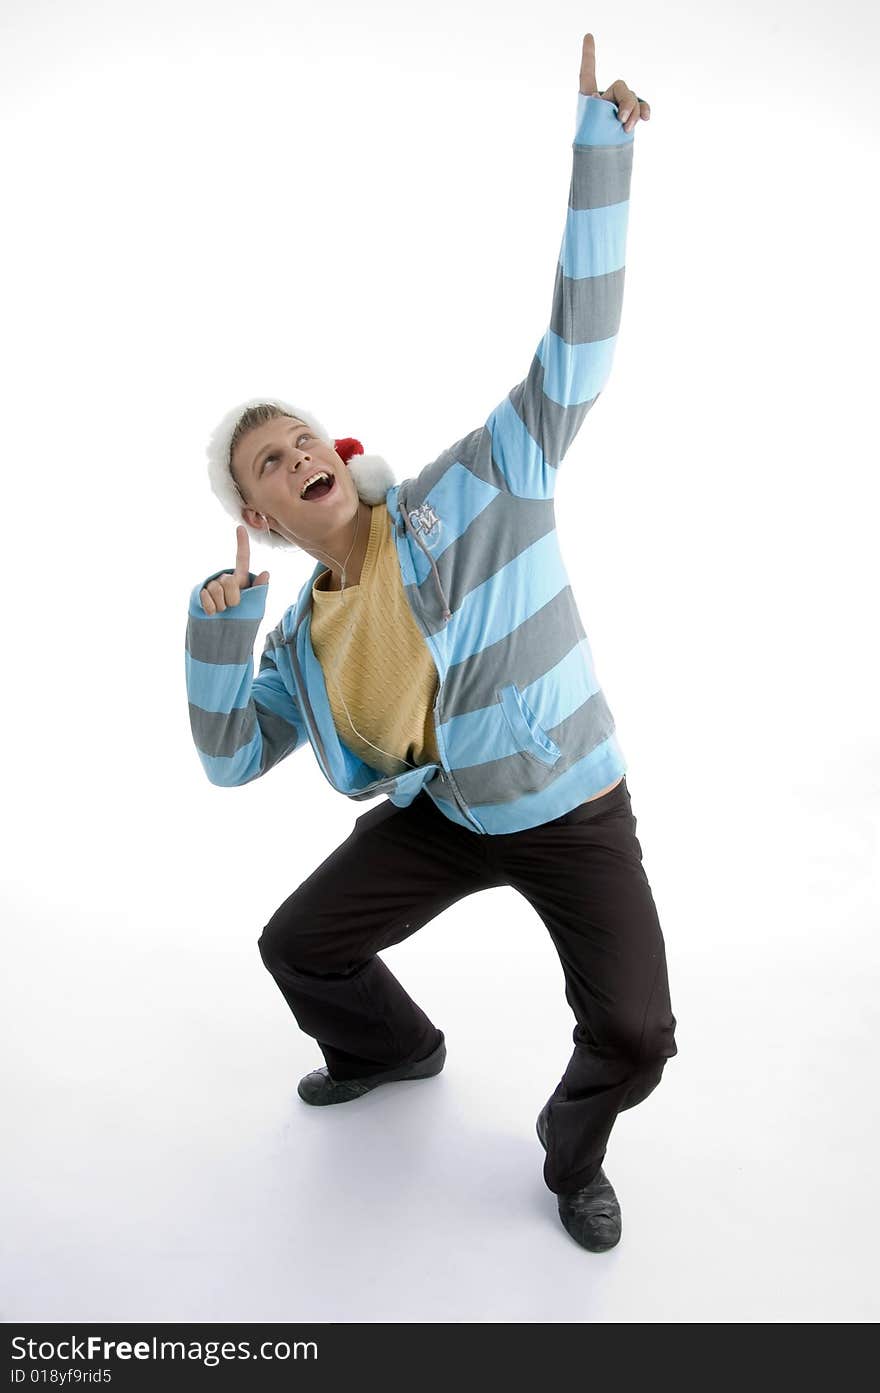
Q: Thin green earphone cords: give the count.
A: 0